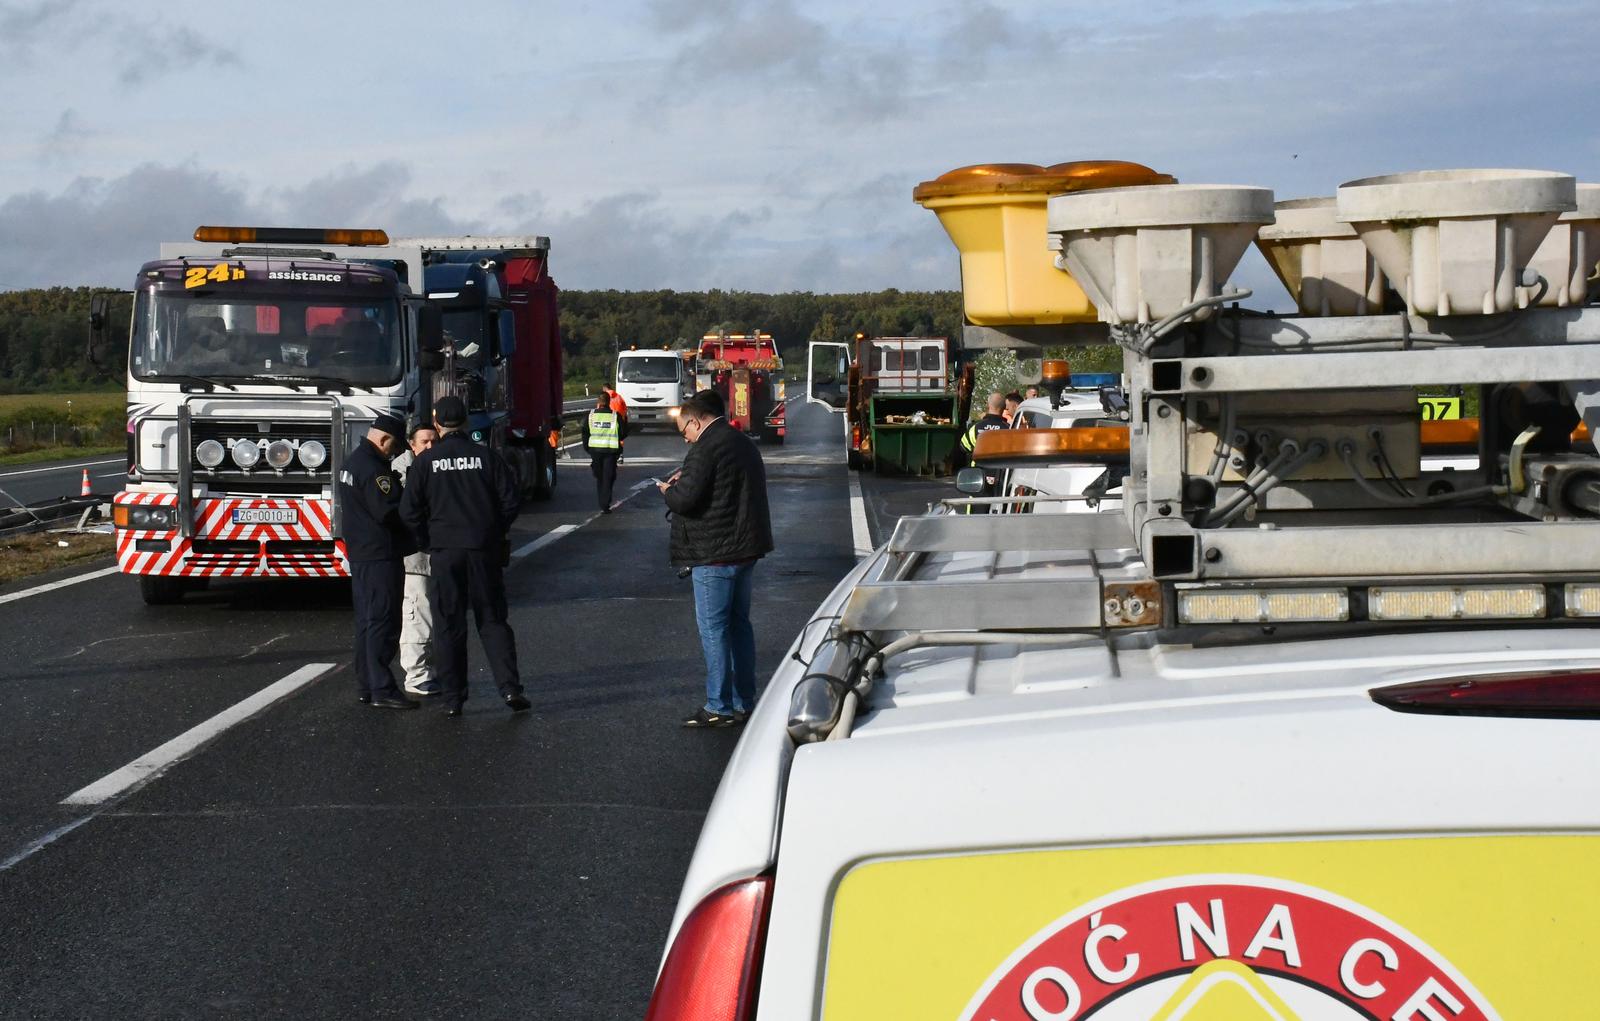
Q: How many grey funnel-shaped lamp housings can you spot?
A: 4